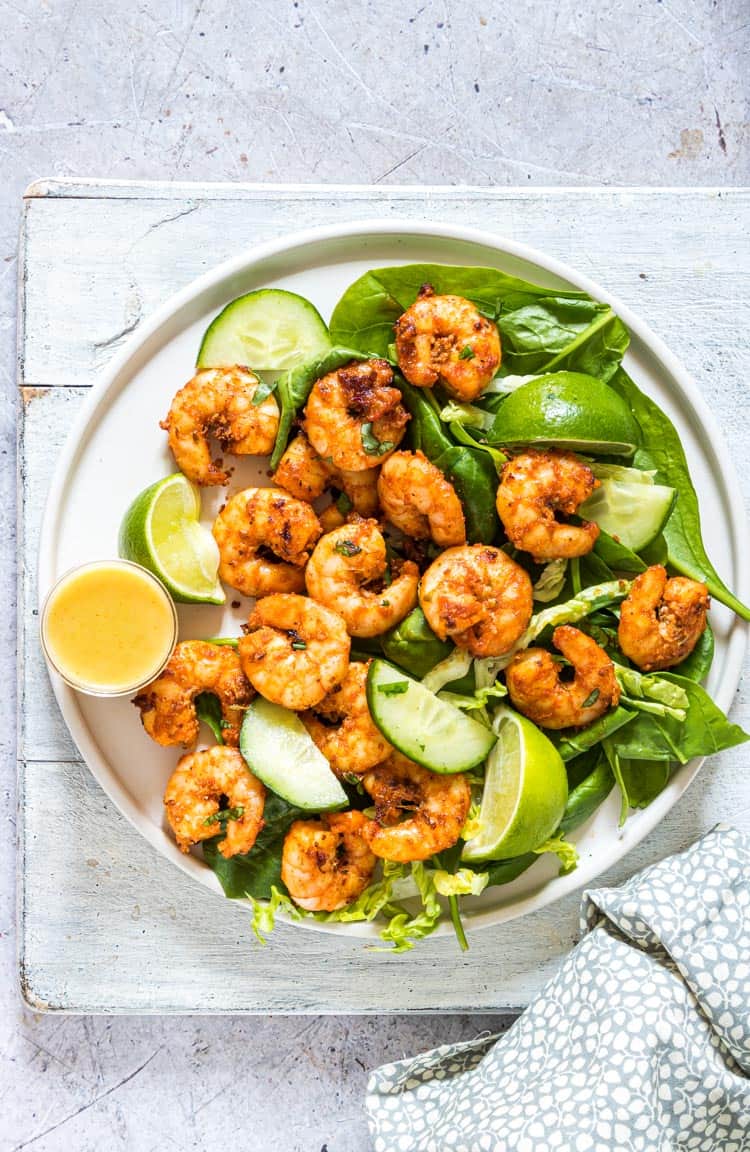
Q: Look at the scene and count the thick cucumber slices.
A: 4